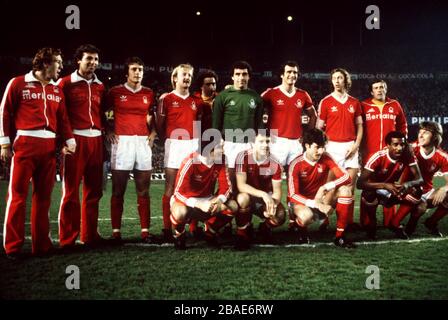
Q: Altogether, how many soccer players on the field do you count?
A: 14